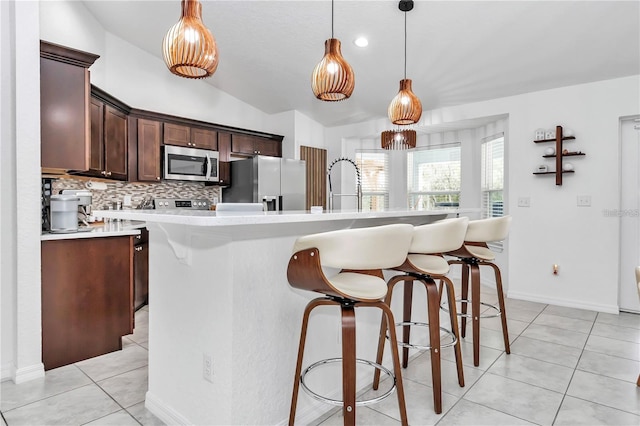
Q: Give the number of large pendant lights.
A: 3